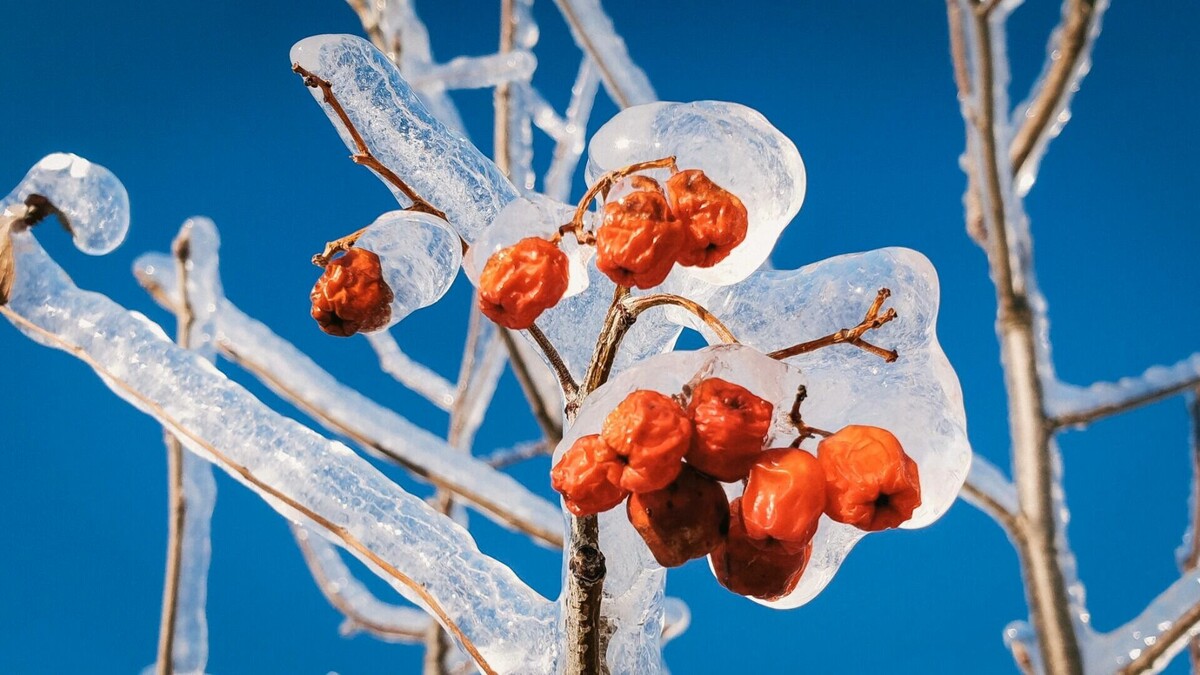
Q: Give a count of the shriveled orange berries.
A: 11